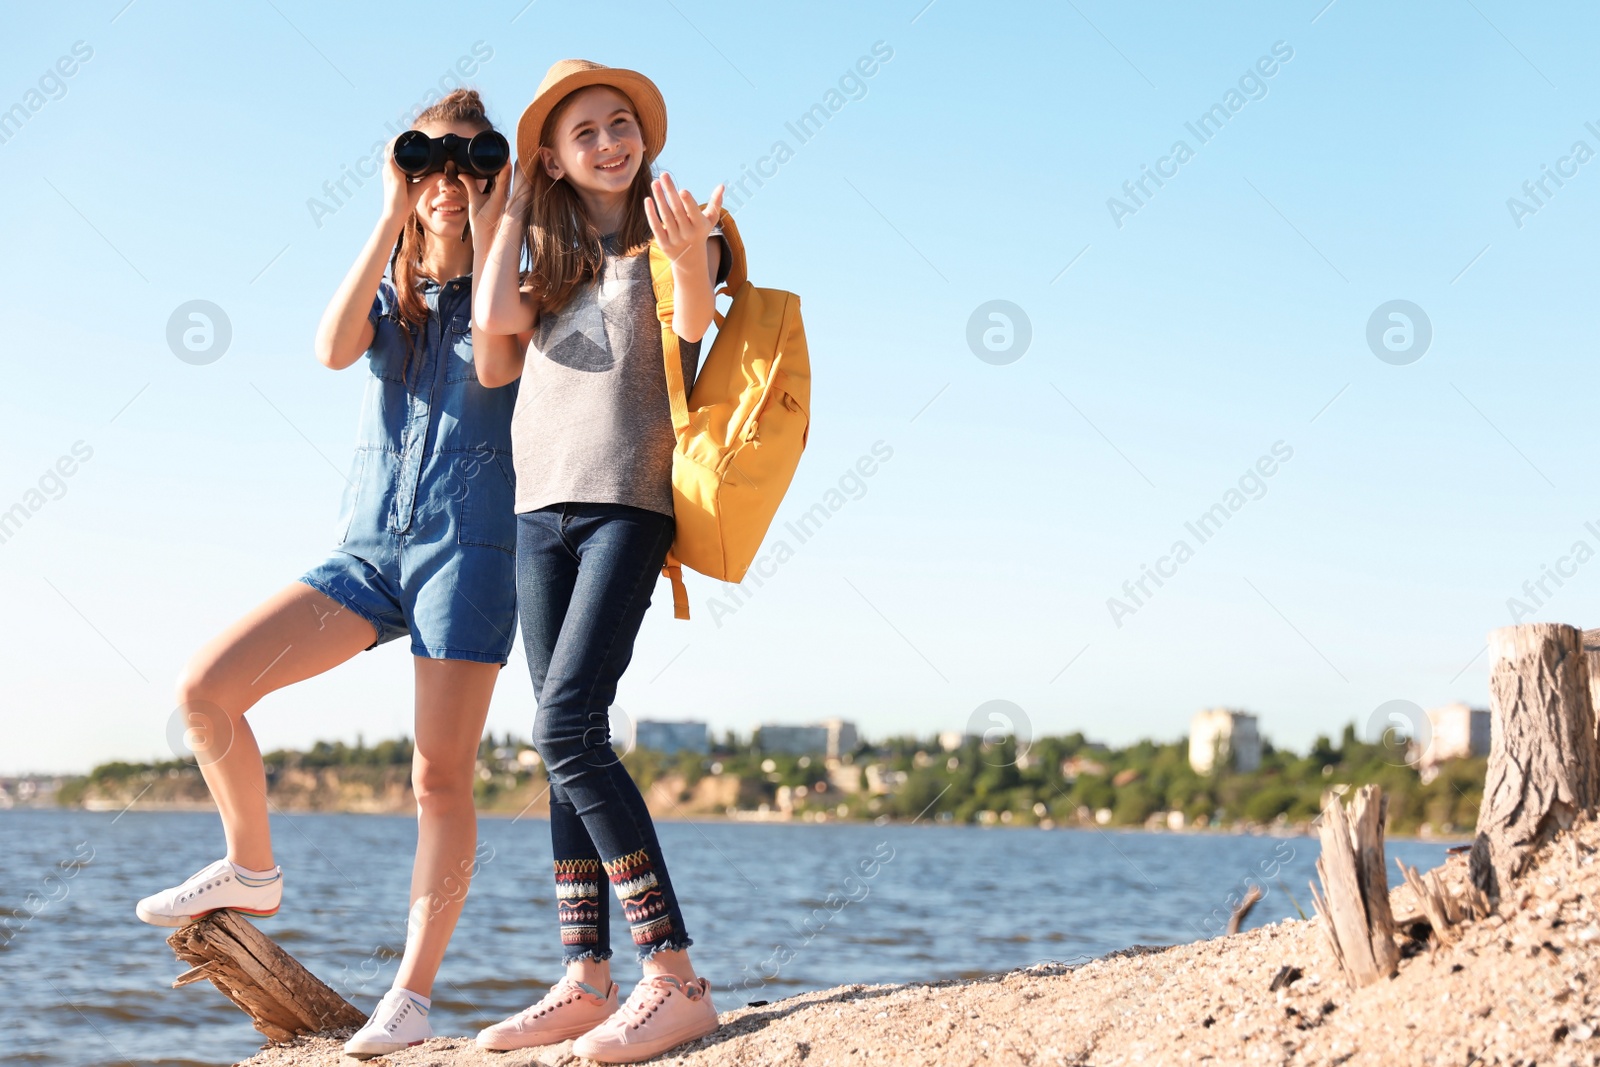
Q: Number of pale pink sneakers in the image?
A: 2